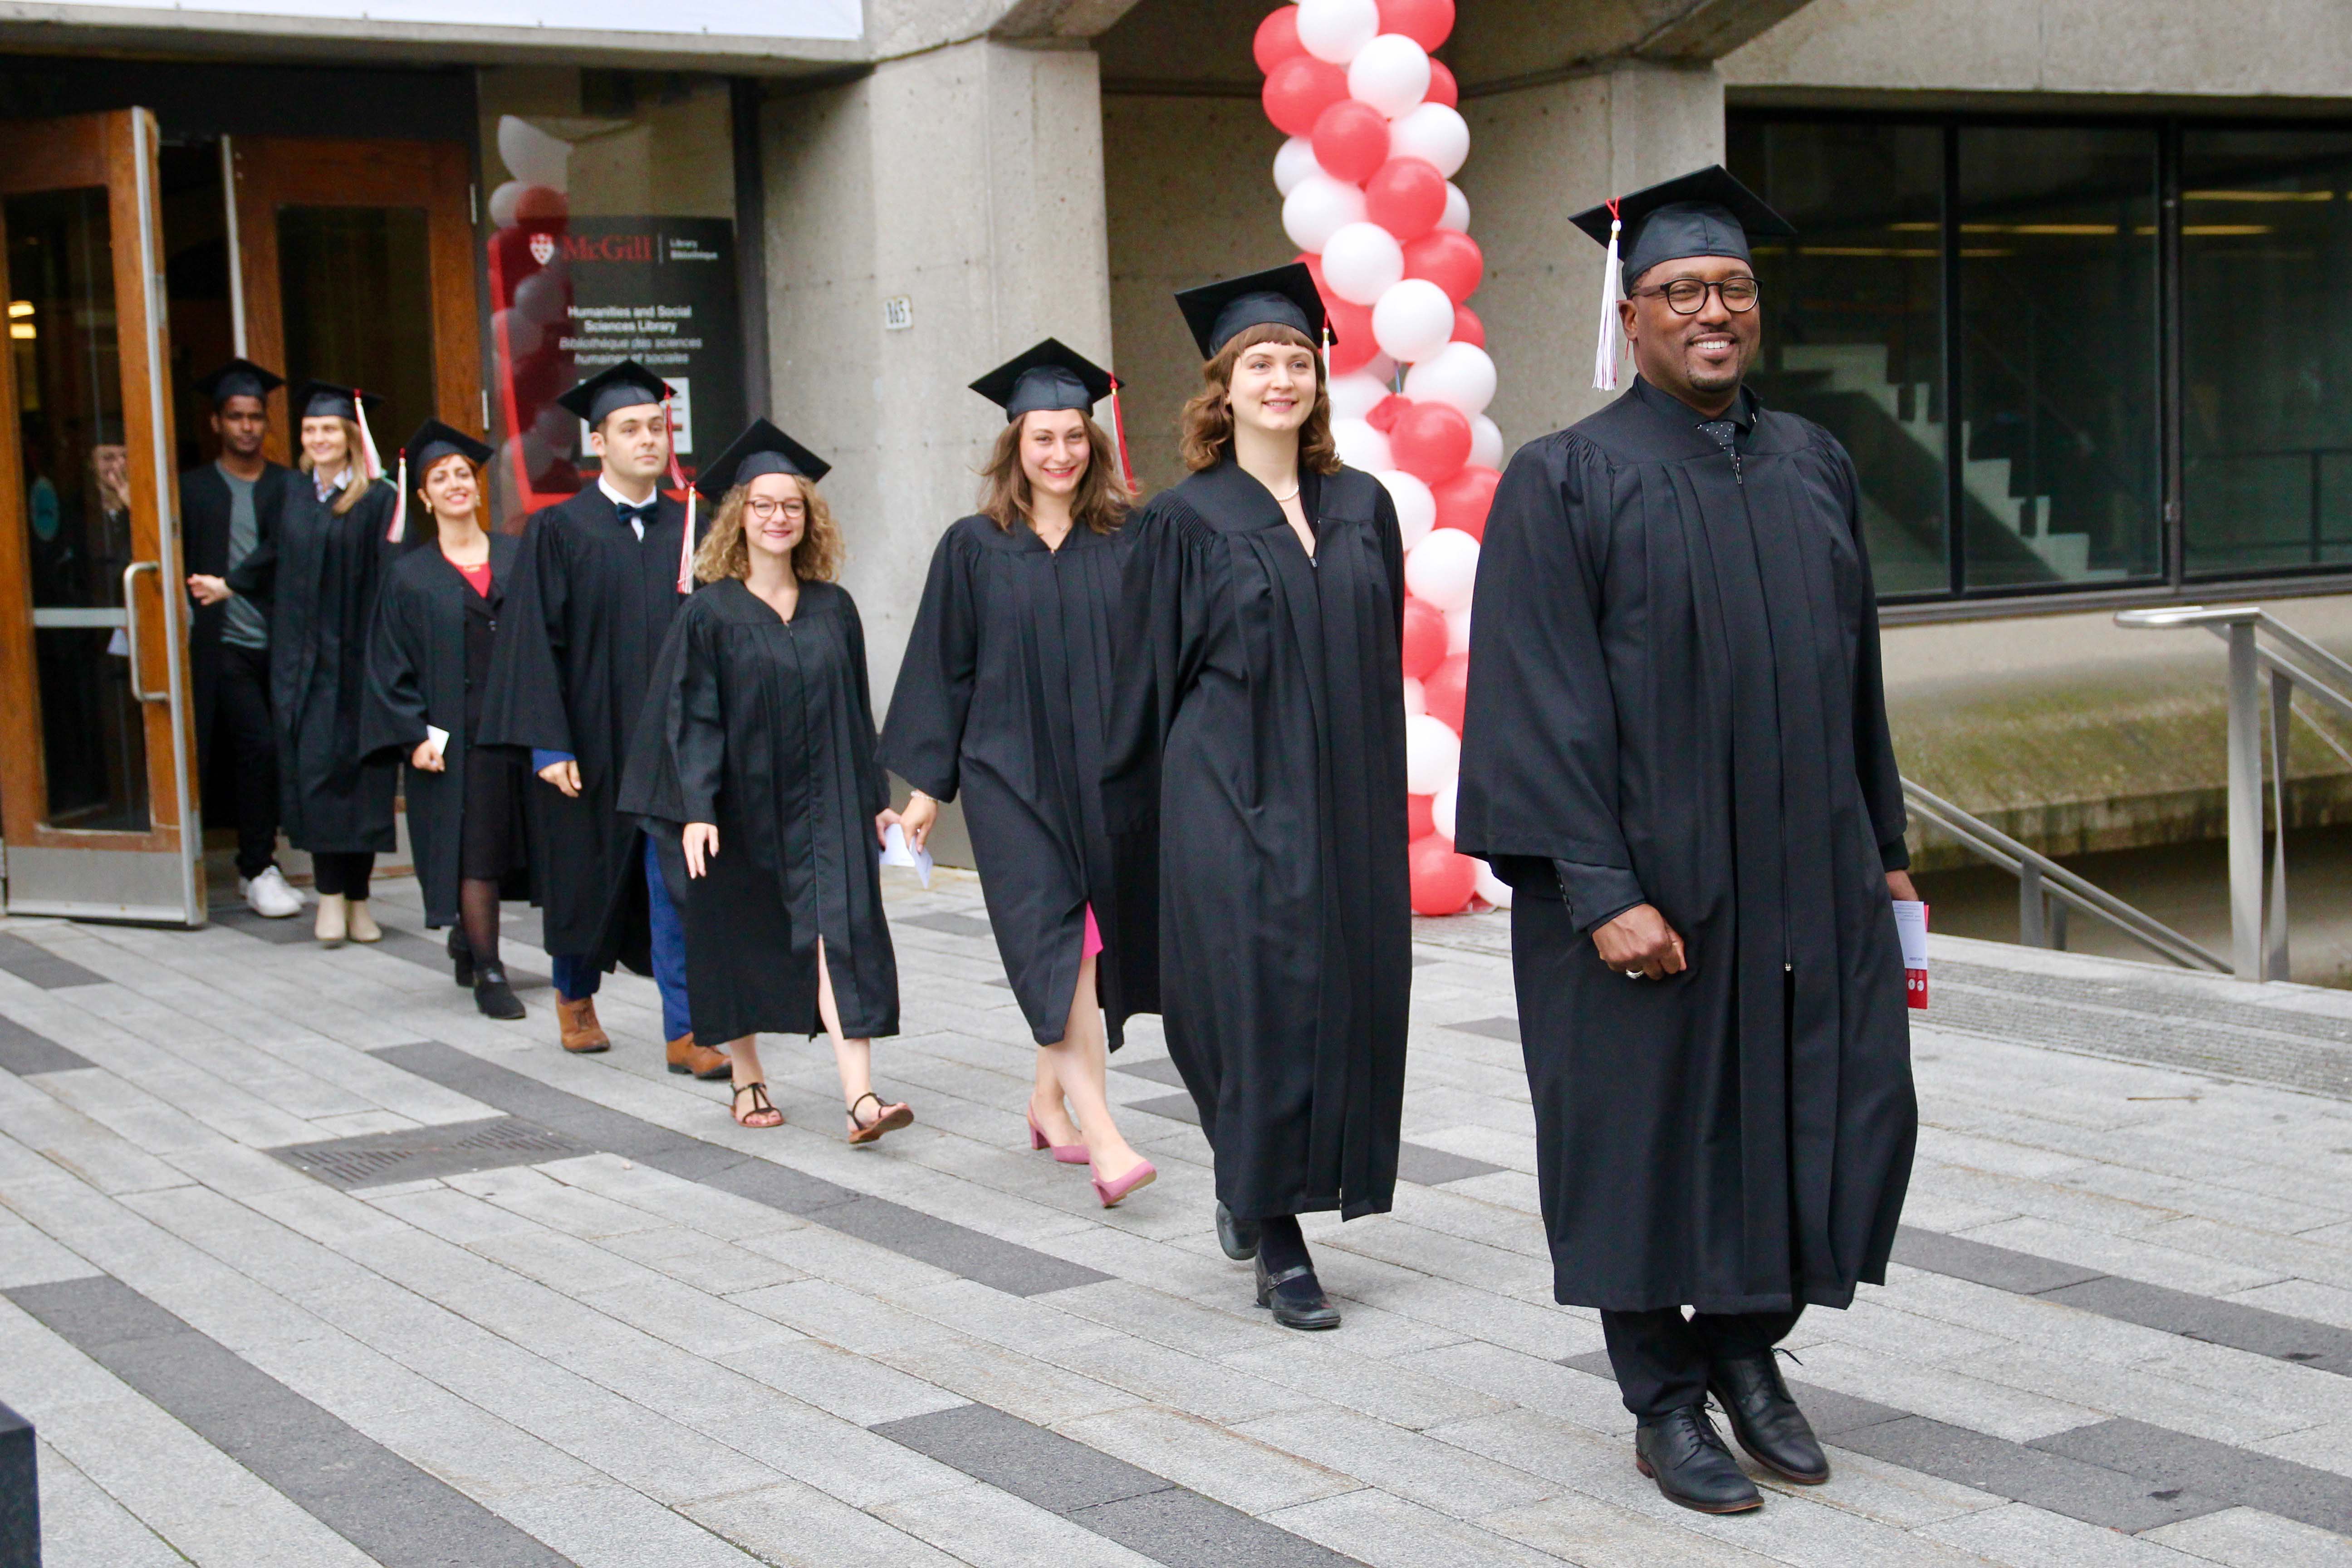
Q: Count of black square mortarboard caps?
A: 8